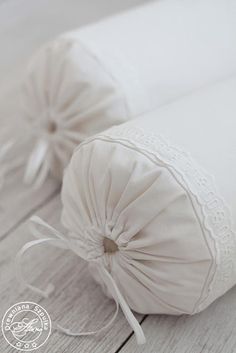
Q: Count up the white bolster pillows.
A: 2